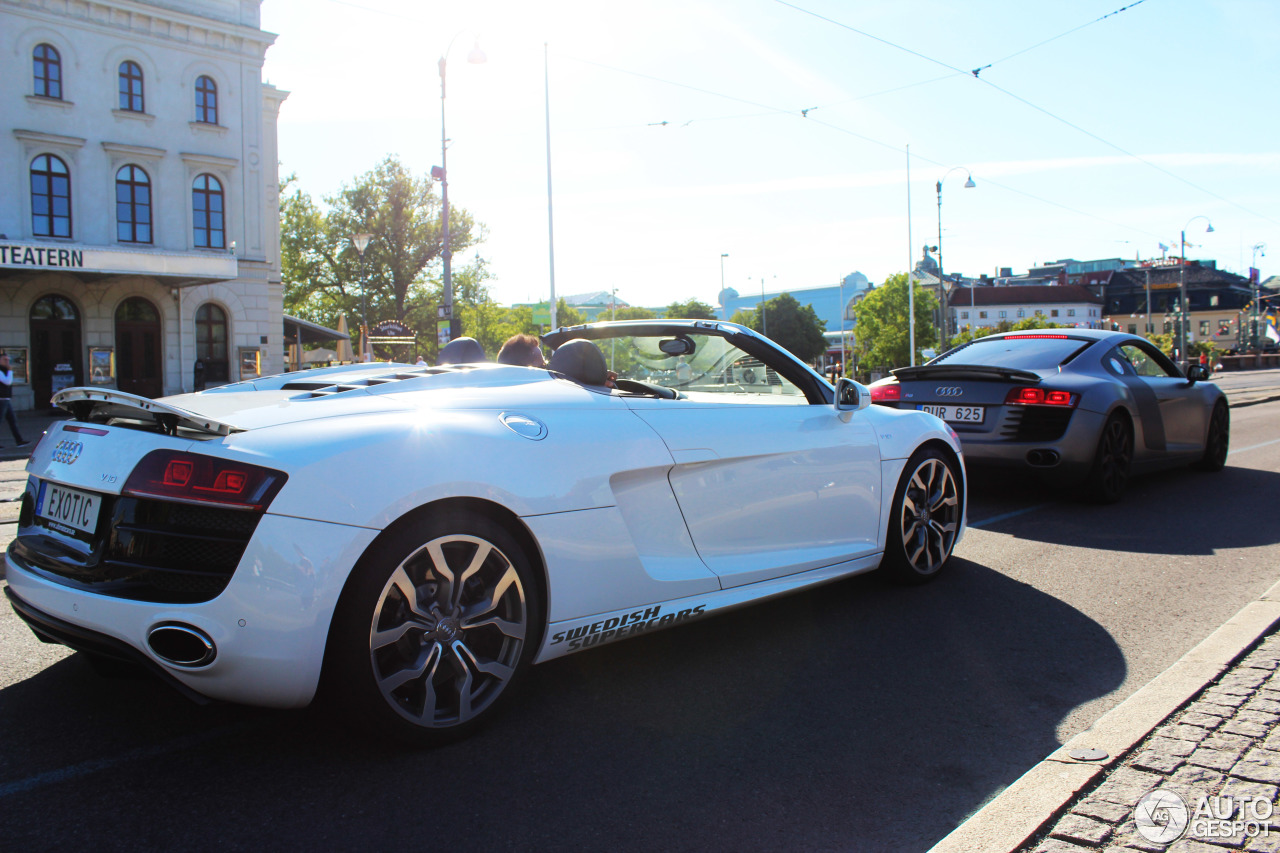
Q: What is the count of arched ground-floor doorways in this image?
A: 3